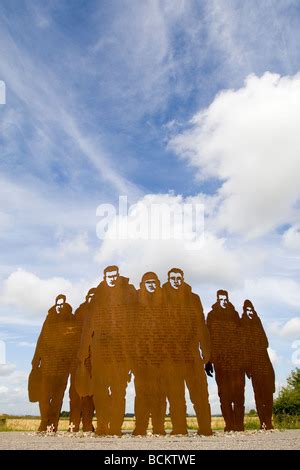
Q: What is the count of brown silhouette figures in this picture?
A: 7